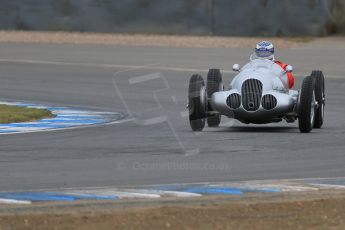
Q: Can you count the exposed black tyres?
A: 4